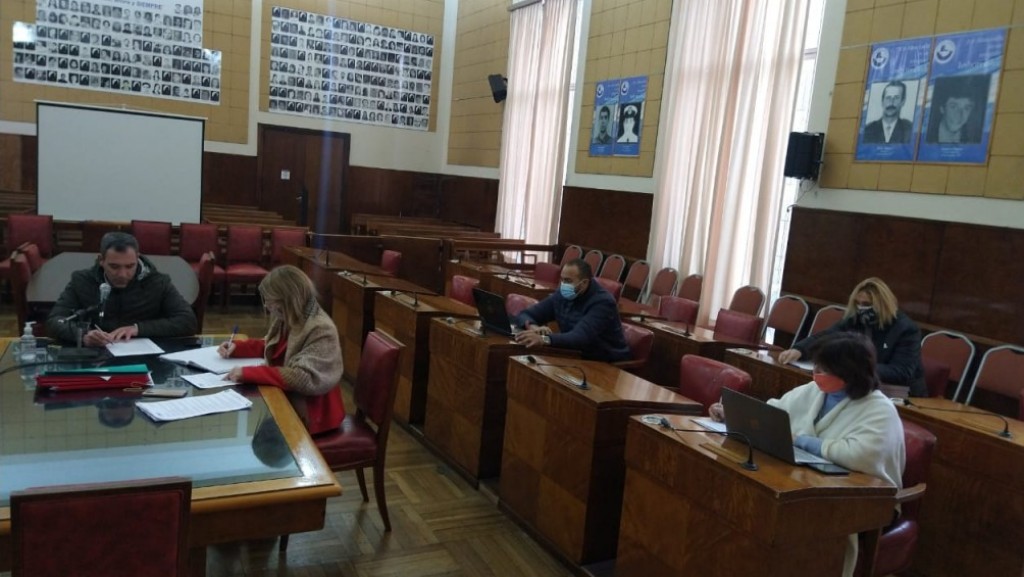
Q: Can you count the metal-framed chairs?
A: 11